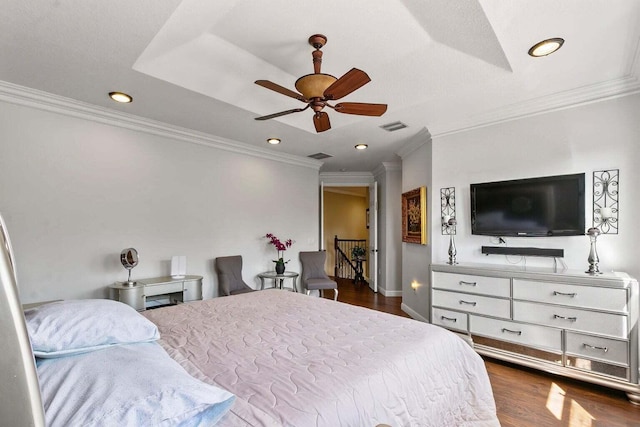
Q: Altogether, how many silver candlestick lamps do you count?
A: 2